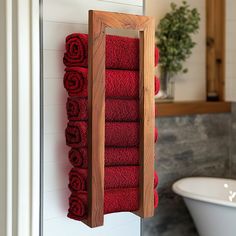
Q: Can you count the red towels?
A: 7